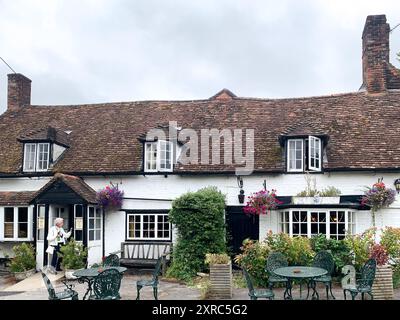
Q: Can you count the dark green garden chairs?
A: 8